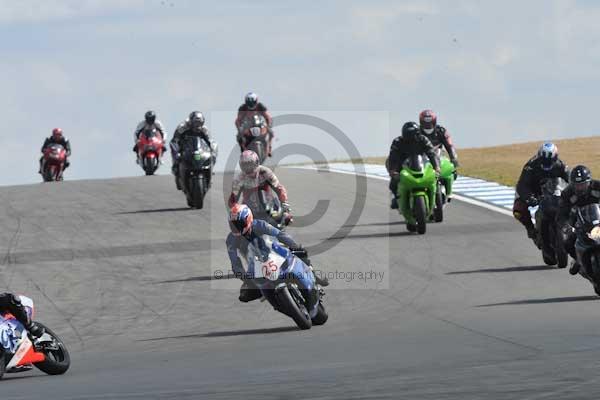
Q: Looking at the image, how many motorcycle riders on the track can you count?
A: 11